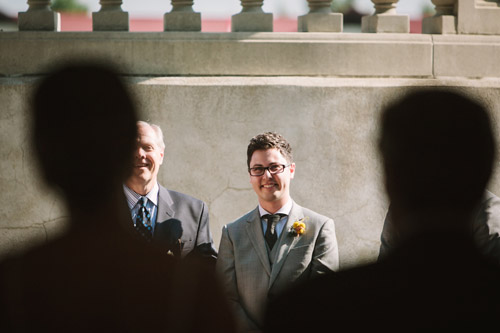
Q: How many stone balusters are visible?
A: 7